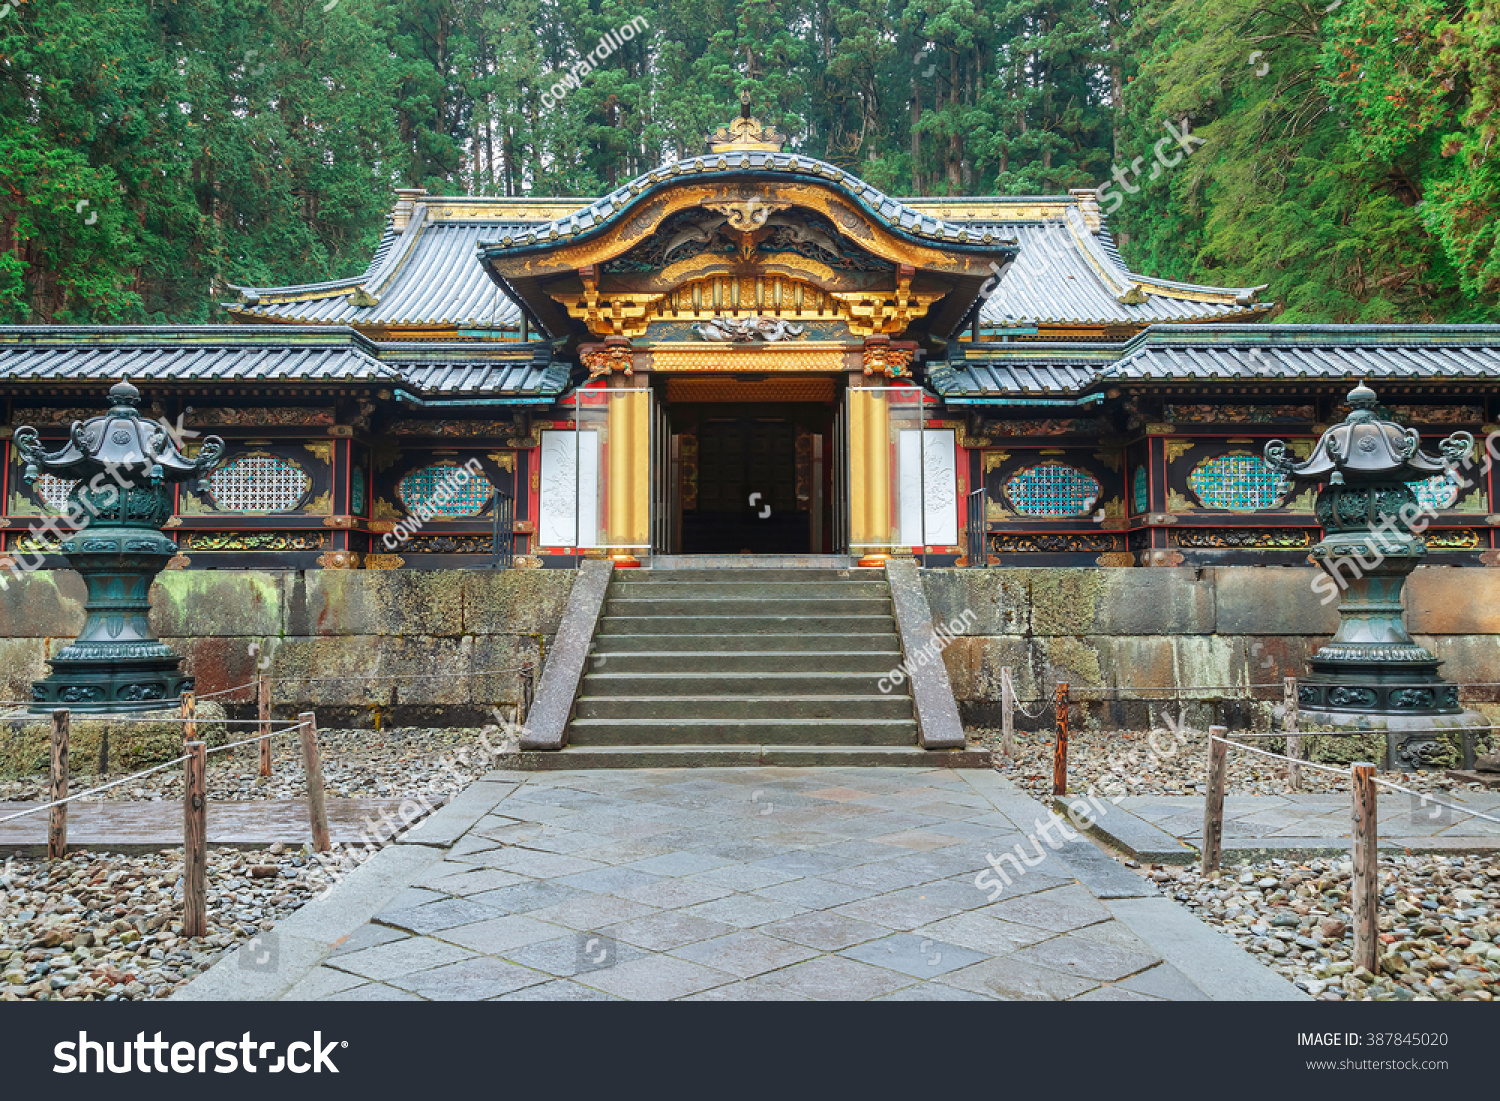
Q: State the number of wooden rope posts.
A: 11